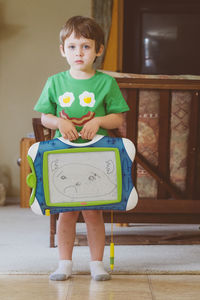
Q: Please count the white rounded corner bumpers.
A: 4